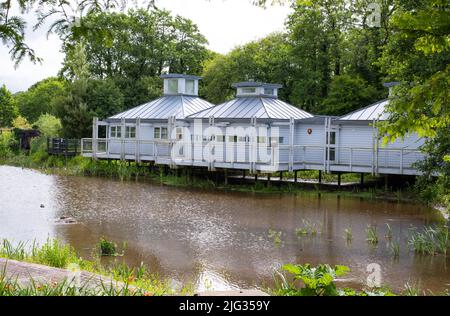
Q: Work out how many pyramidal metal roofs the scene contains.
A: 3